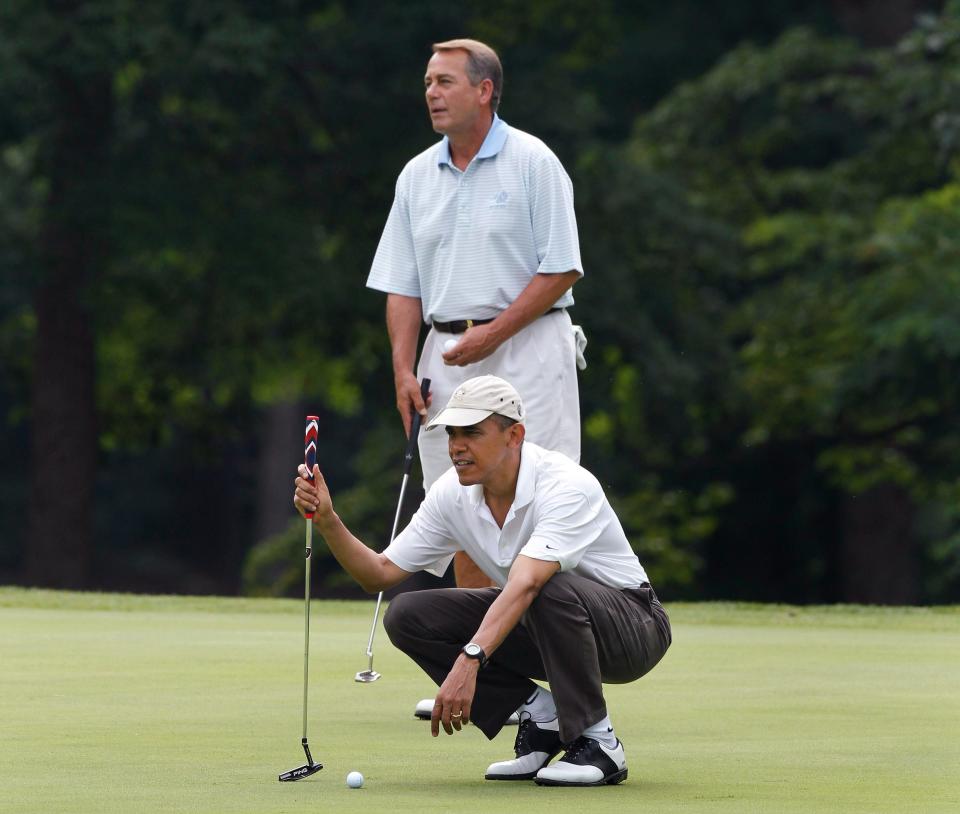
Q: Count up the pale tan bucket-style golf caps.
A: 1